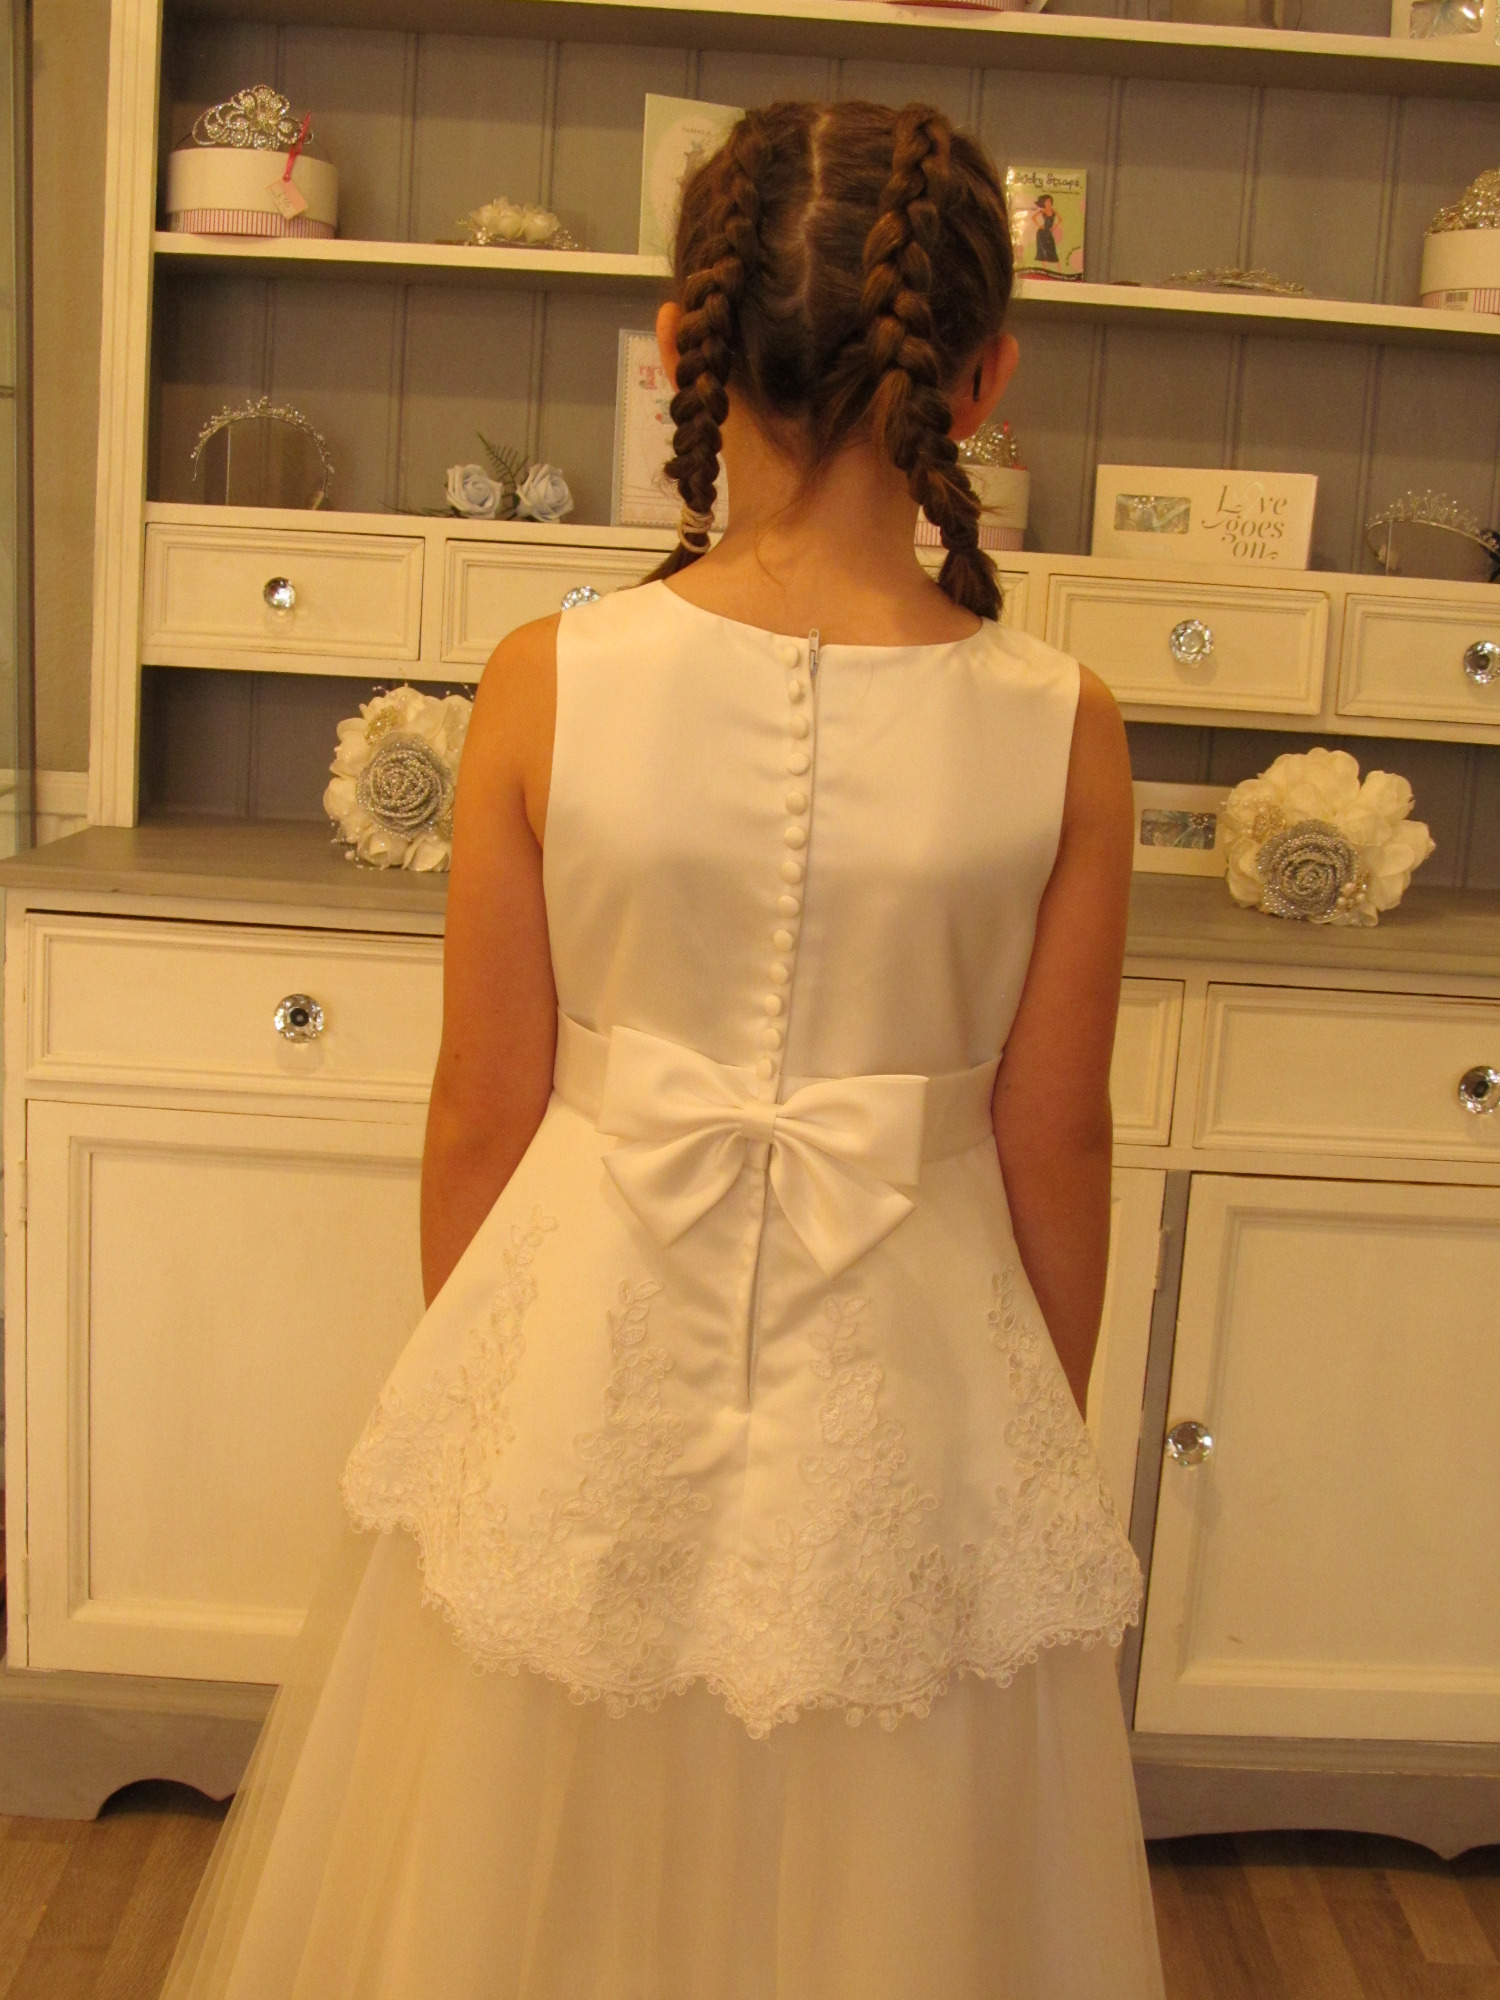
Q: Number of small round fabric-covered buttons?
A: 13